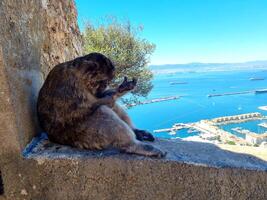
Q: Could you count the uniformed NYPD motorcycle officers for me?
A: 0